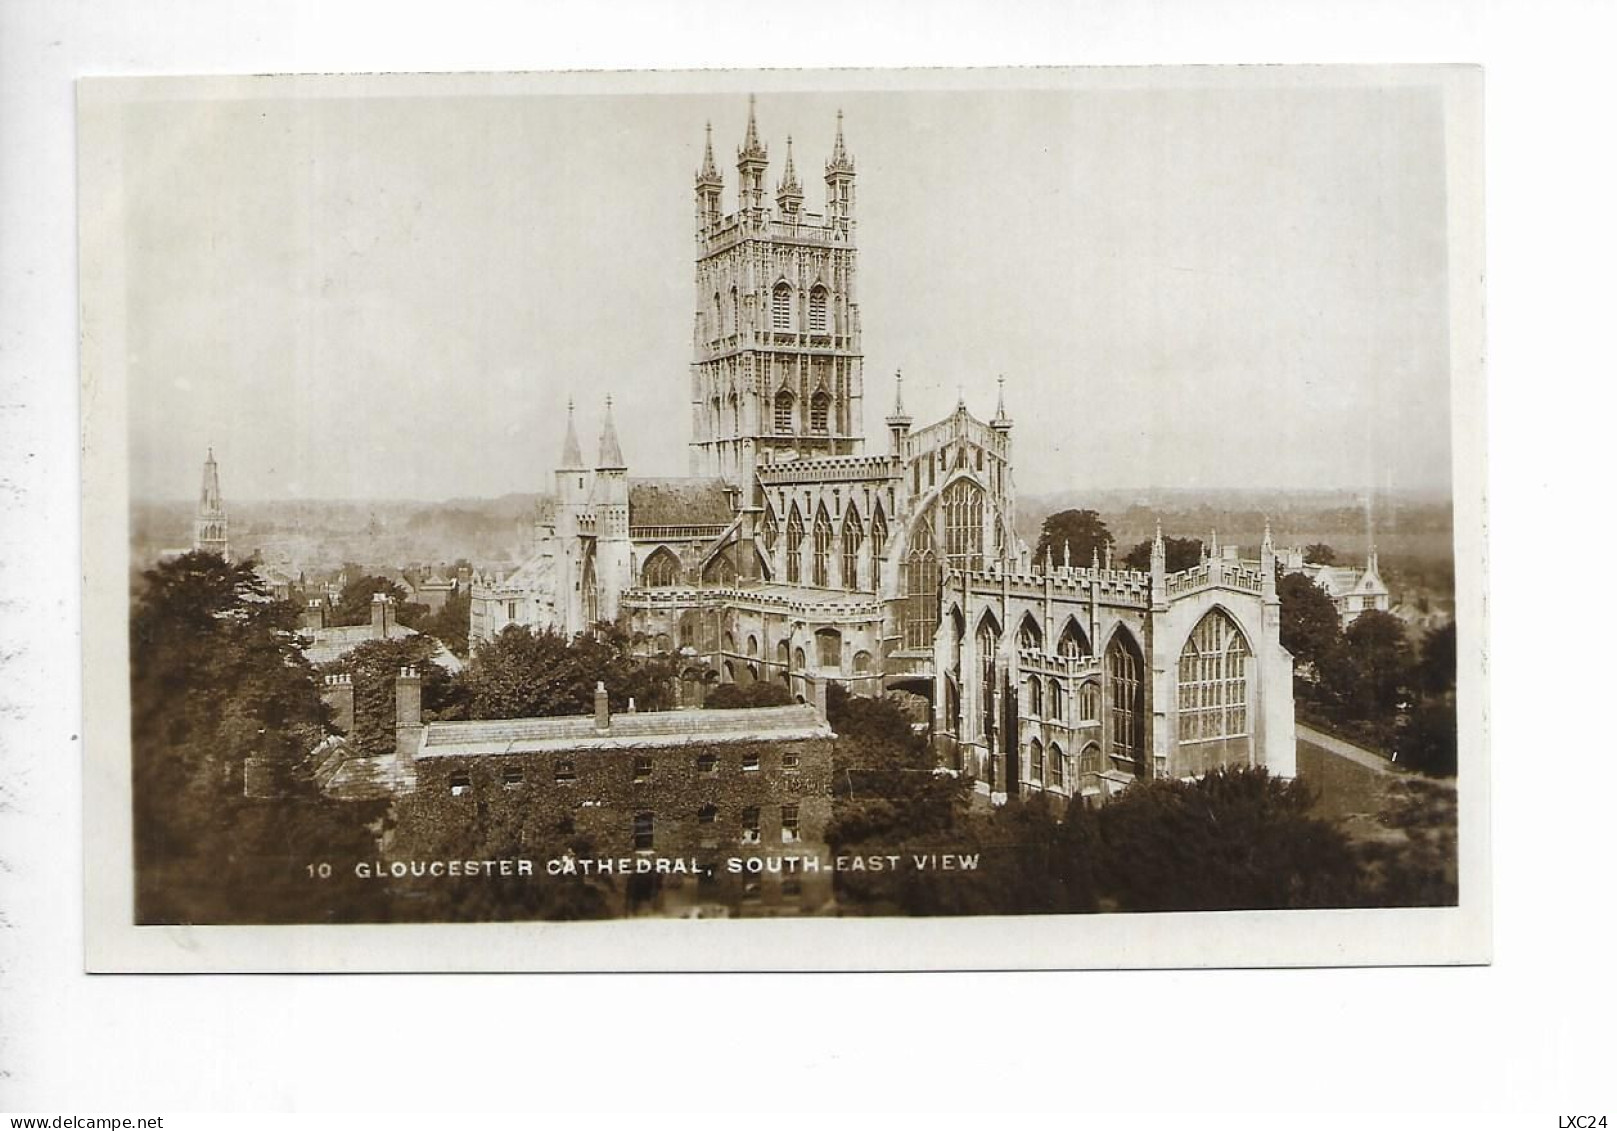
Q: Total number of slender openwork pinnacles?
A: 4